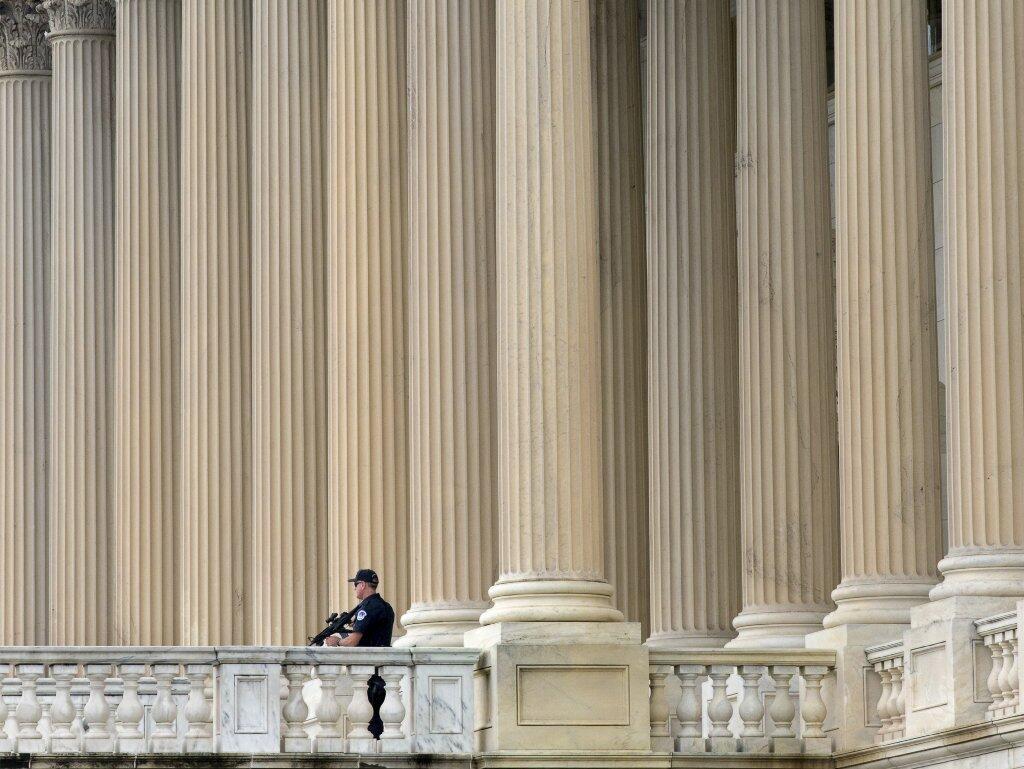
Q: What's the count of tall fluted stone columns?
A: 13